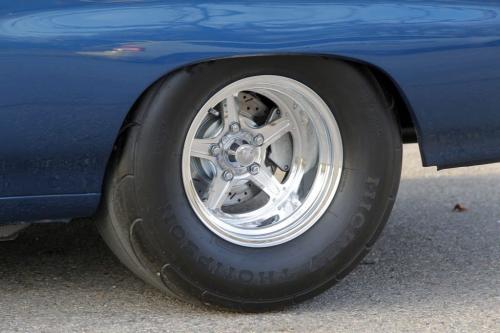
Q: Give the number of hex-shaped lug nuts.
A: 5